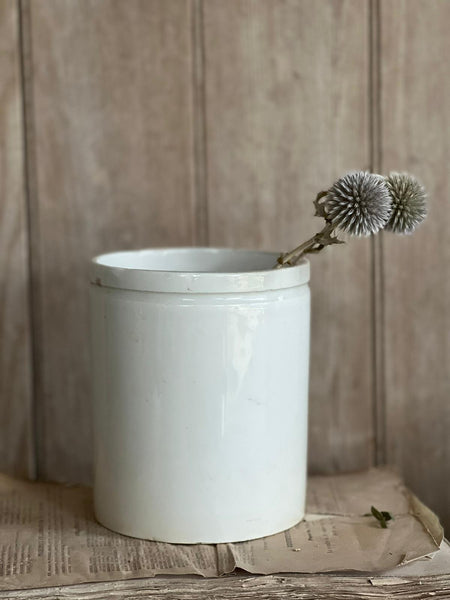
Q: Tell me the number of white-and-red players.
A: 0